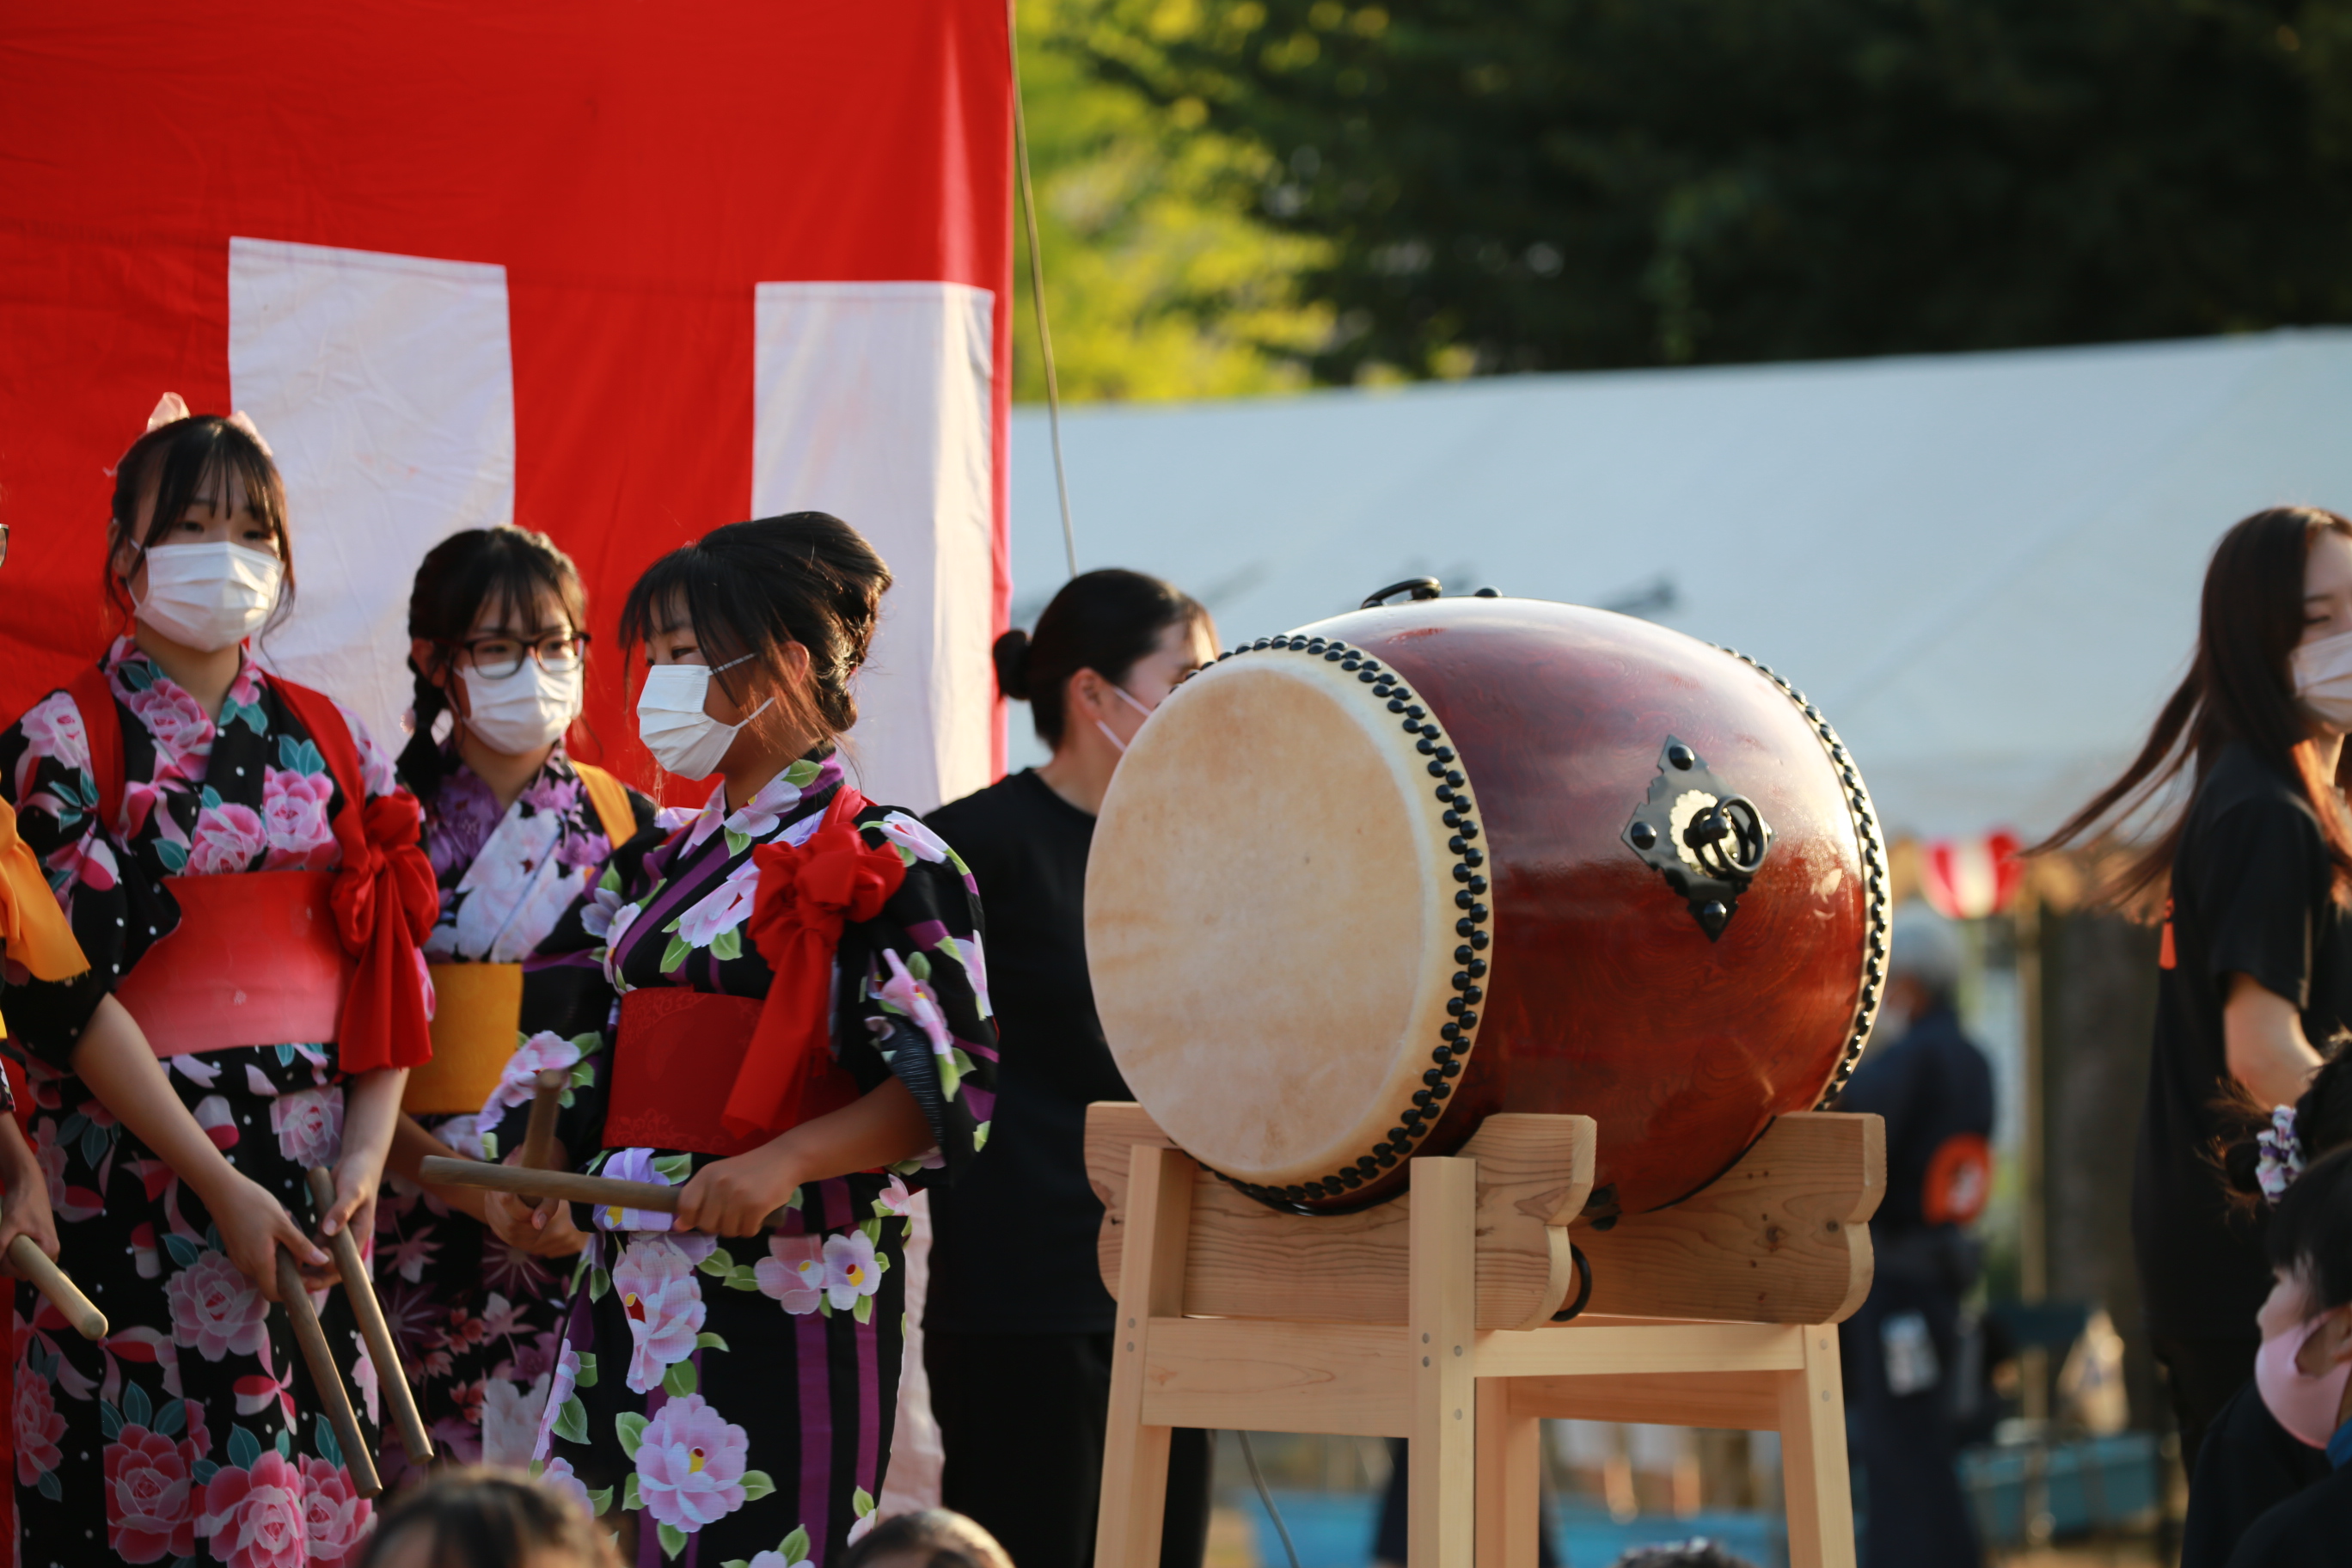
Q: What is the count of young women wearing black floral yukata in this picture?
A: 3